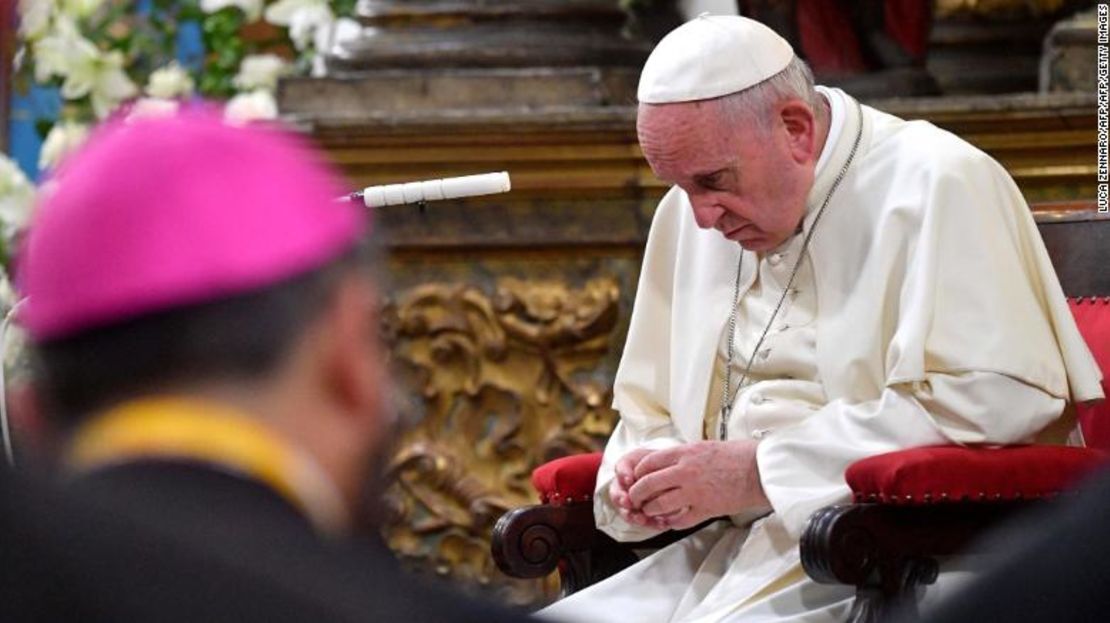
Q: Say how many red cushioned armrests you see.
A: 2